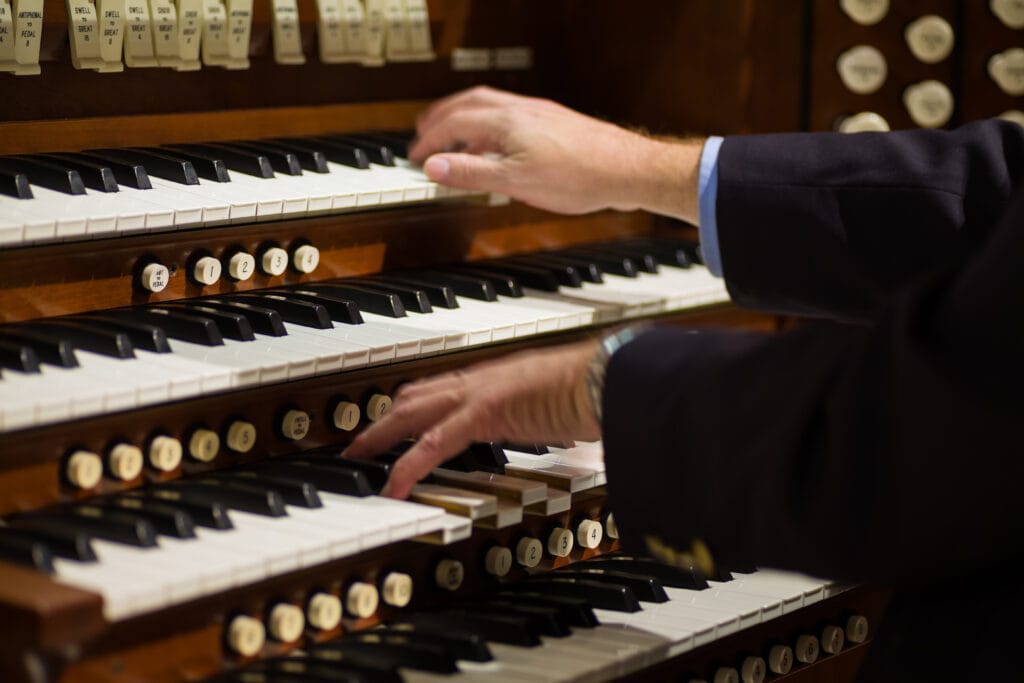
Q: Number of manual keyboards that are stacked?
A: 4